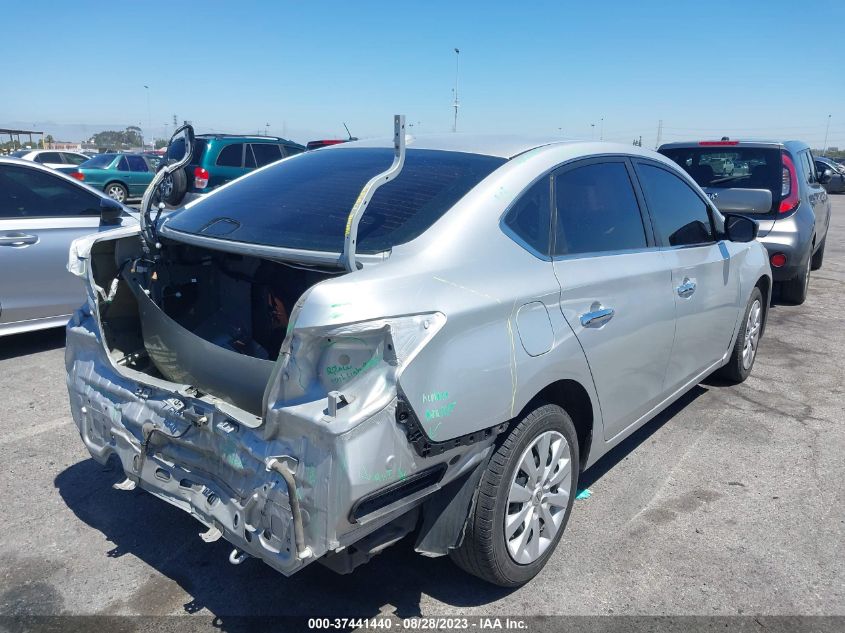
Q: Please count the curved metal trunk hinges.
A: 2